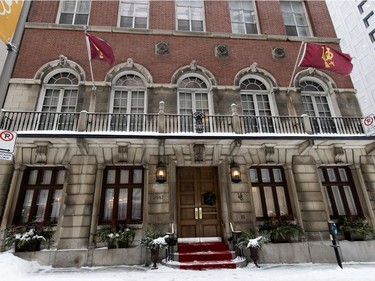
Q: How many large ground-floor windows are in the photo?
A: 4